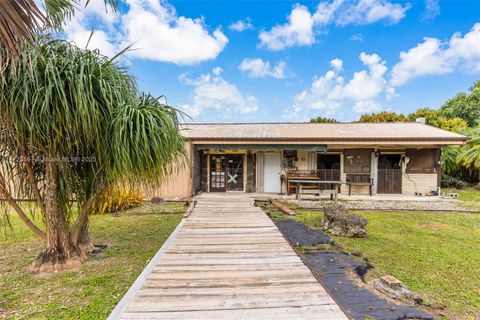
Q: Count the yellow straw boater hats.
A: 0